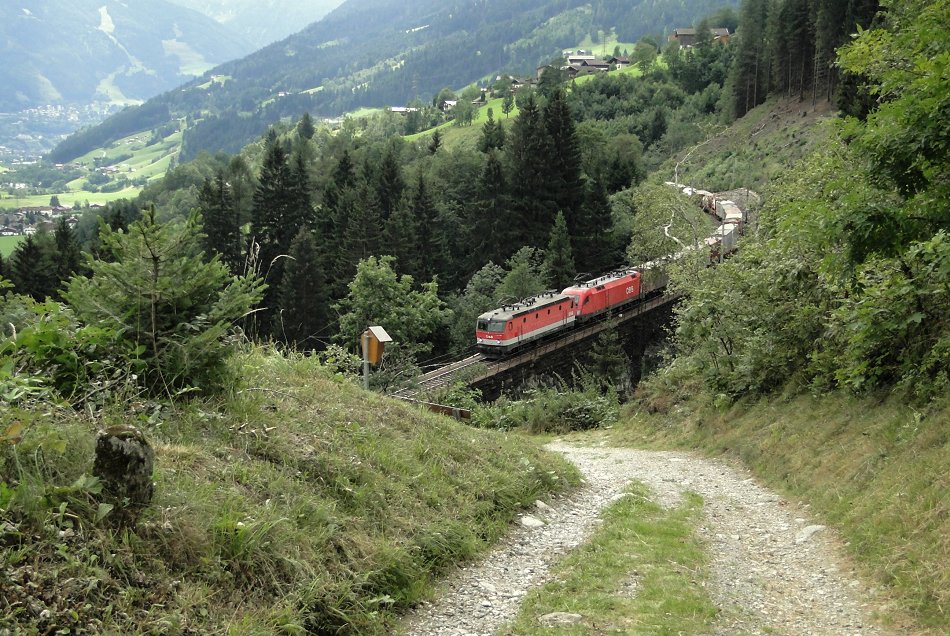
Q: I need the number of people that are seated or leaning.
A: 0